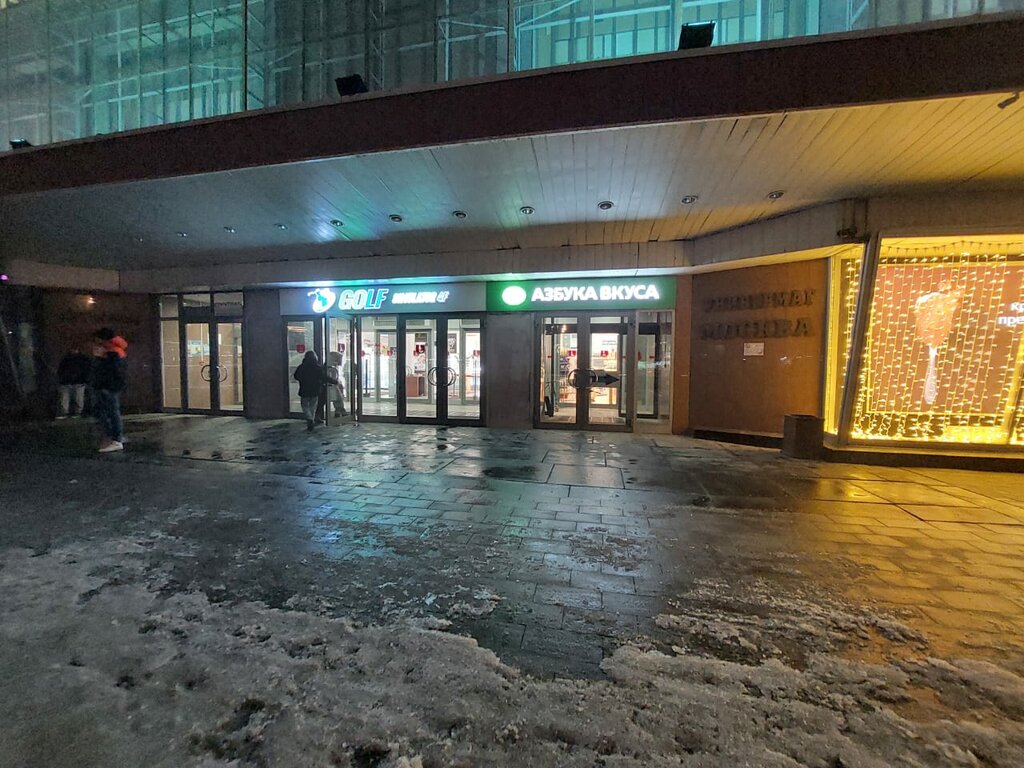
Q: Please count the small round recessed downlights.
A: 11